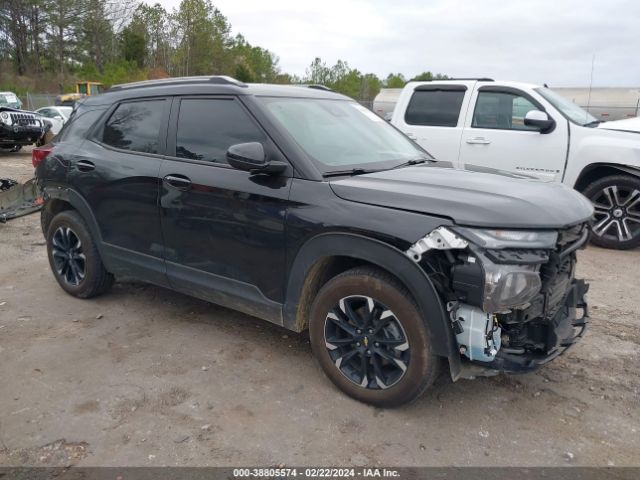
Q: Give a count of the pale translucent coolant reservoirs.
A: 1